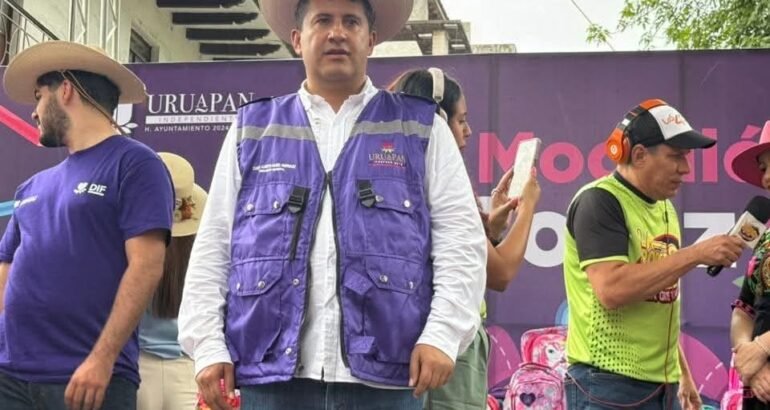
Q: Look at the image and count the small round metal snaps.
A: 10